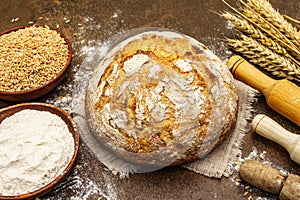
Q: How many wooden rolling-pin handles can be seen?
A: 3